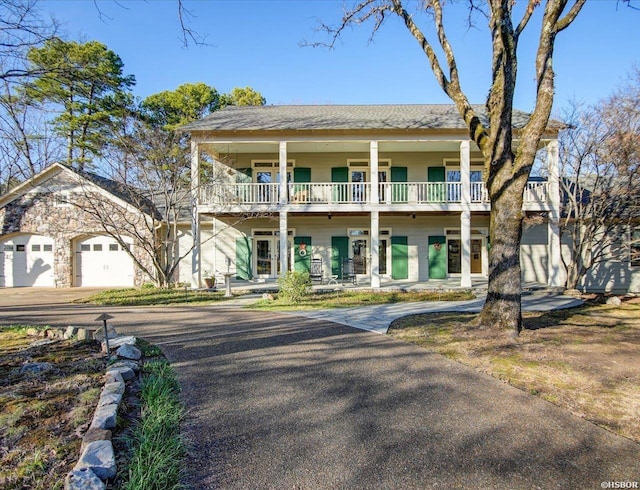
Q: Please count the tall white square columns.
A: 5